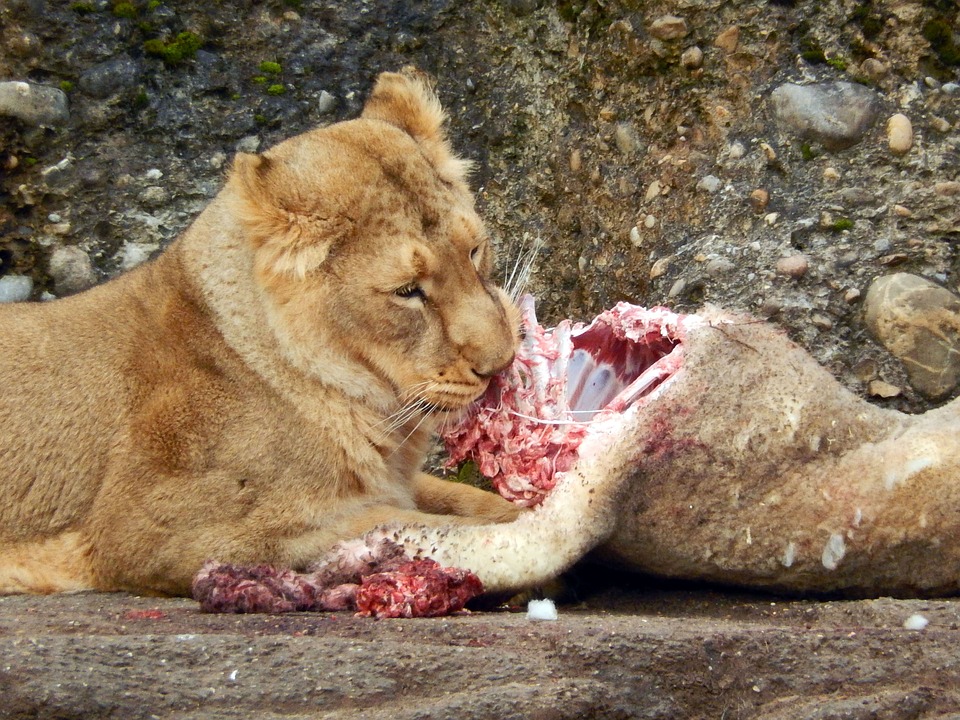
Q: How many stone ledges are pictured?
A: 1